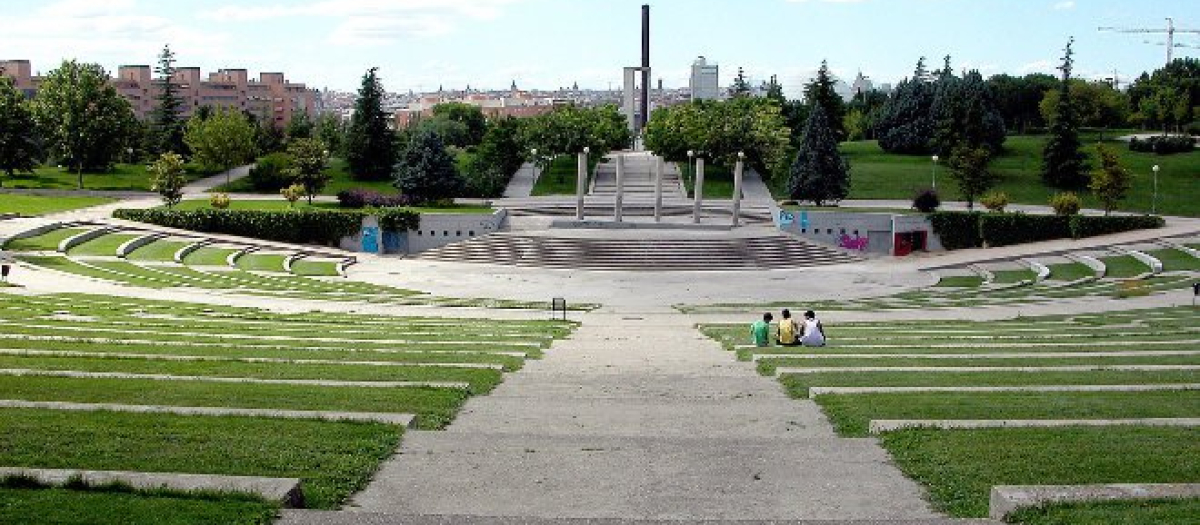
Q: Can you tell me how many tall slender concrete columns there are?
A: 5